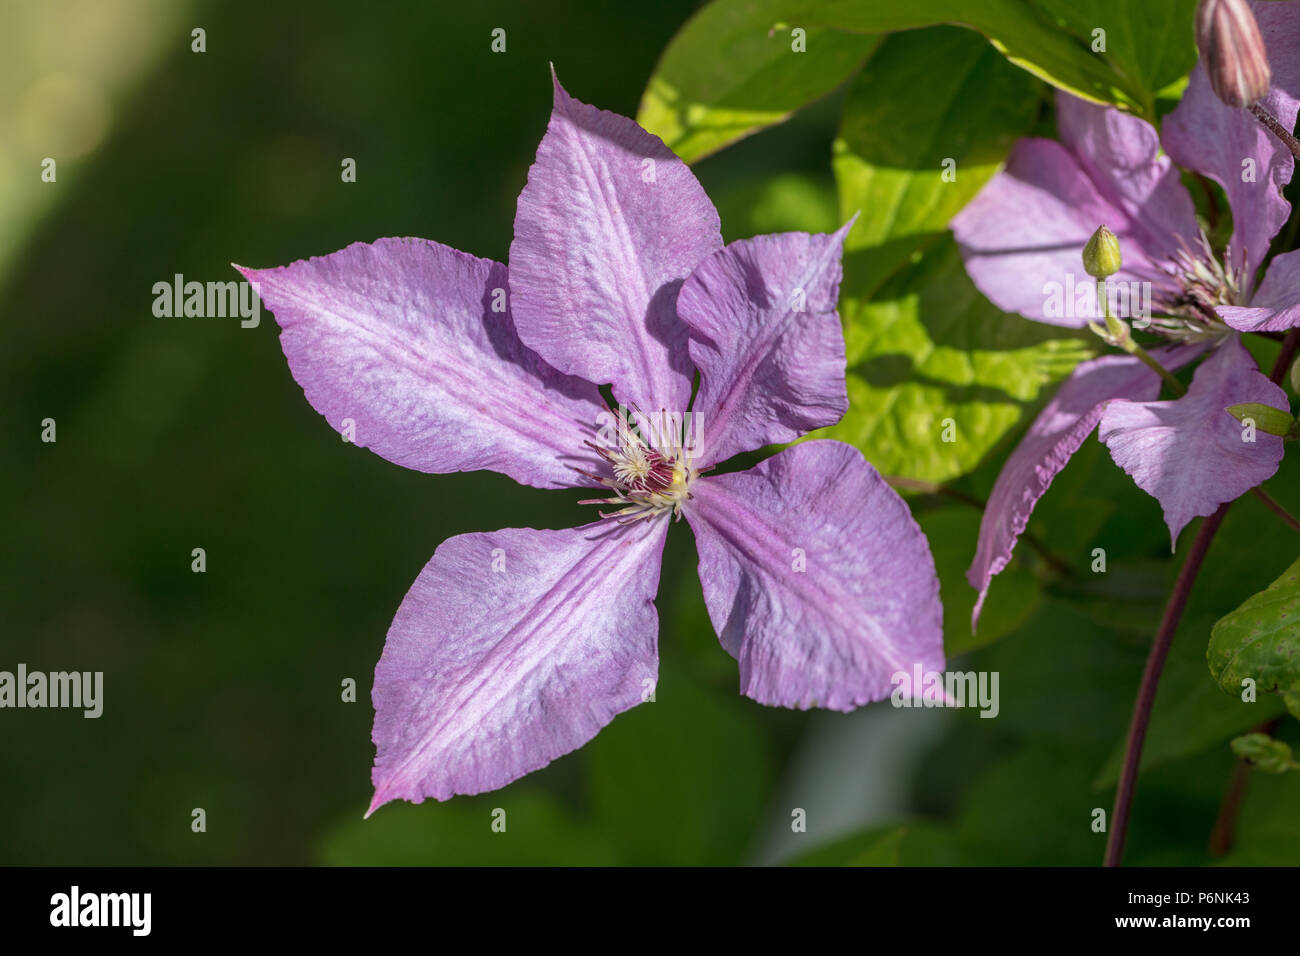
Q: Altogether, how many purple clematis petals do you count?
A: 11